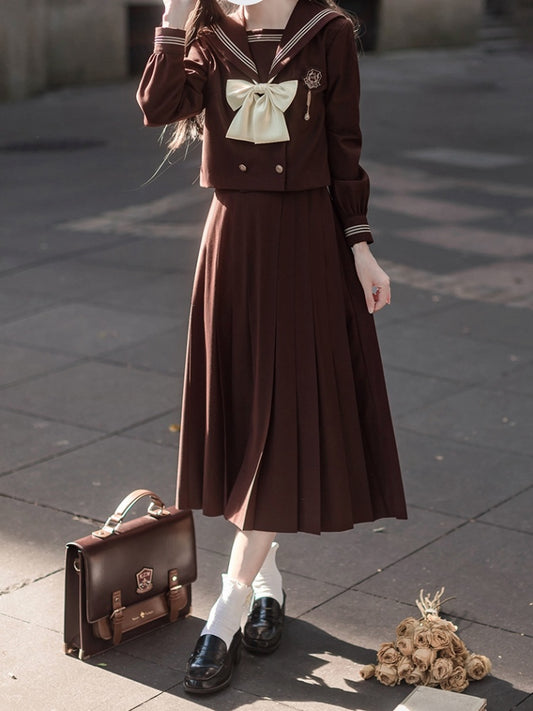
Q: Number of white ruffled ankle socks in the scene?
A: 2